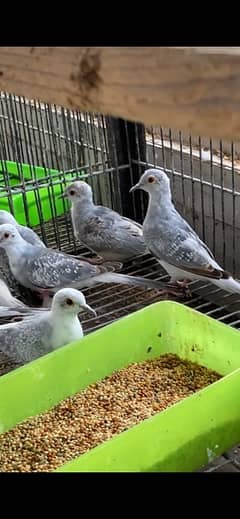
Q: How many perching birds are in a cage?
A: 6